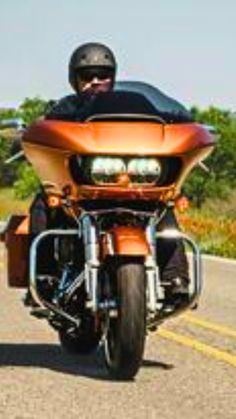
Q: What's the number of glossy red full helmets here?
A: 0